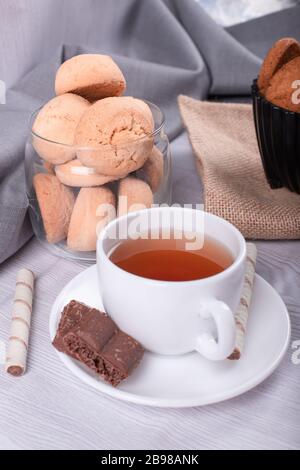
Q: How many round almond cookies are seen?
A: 8